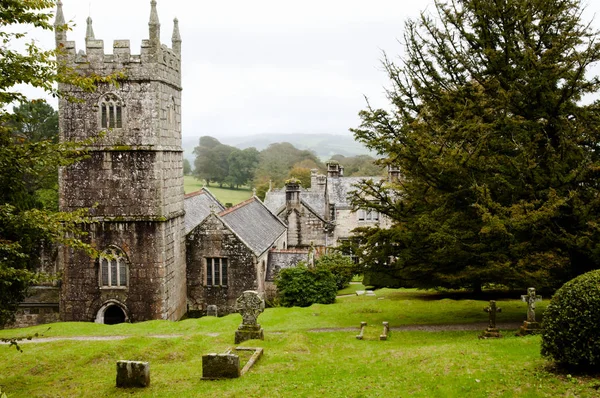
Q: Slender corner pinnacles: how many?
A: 4